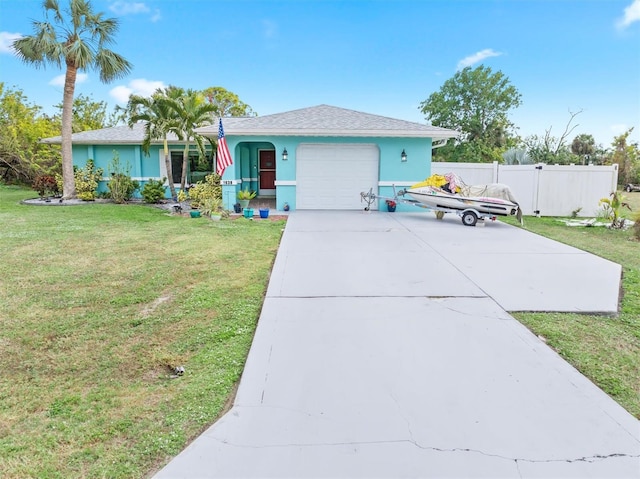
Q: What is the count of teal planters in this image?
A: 2